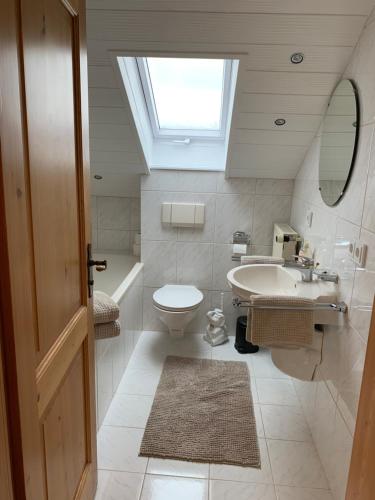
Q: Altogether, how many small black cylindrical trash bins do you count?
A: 1